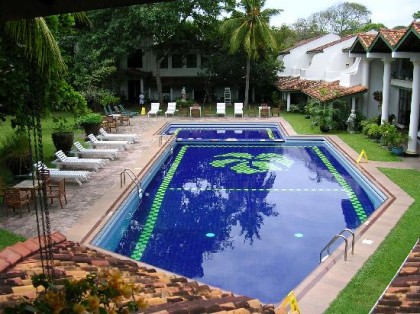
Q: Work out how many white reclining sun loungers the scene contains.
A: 9